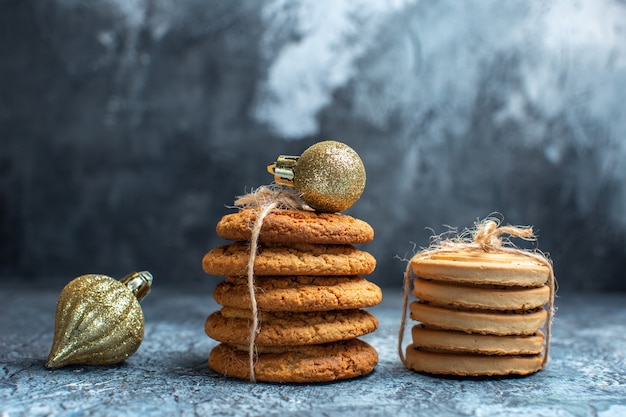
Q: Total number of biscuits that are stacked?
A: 10